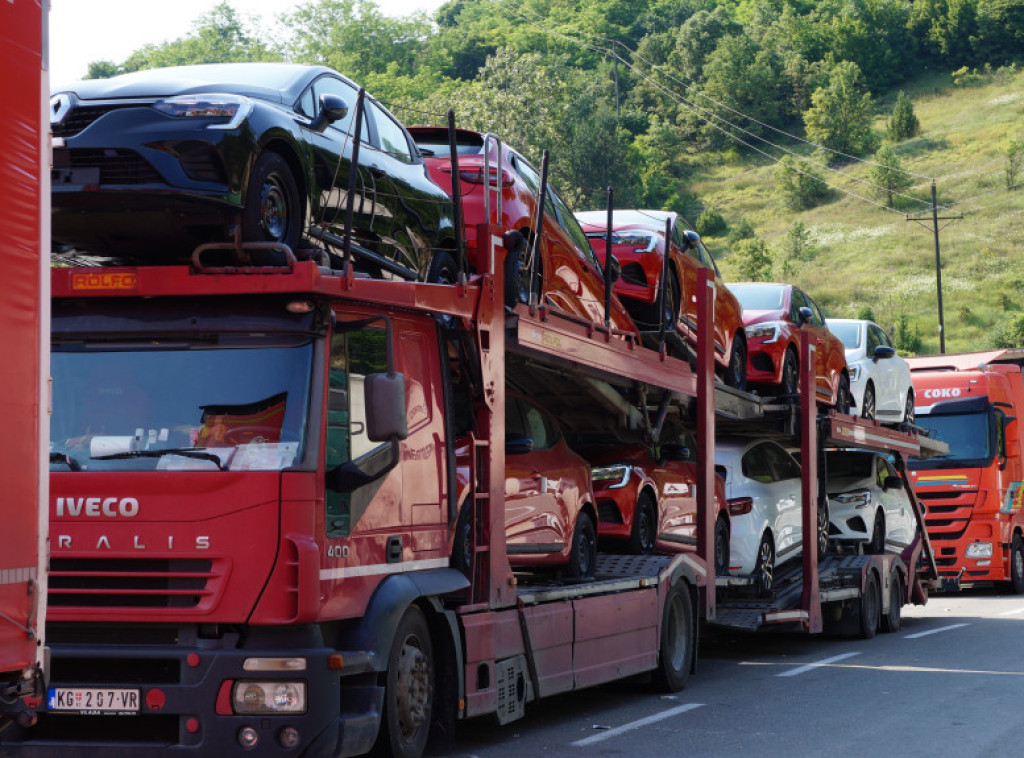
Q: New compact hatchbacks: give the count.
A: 9